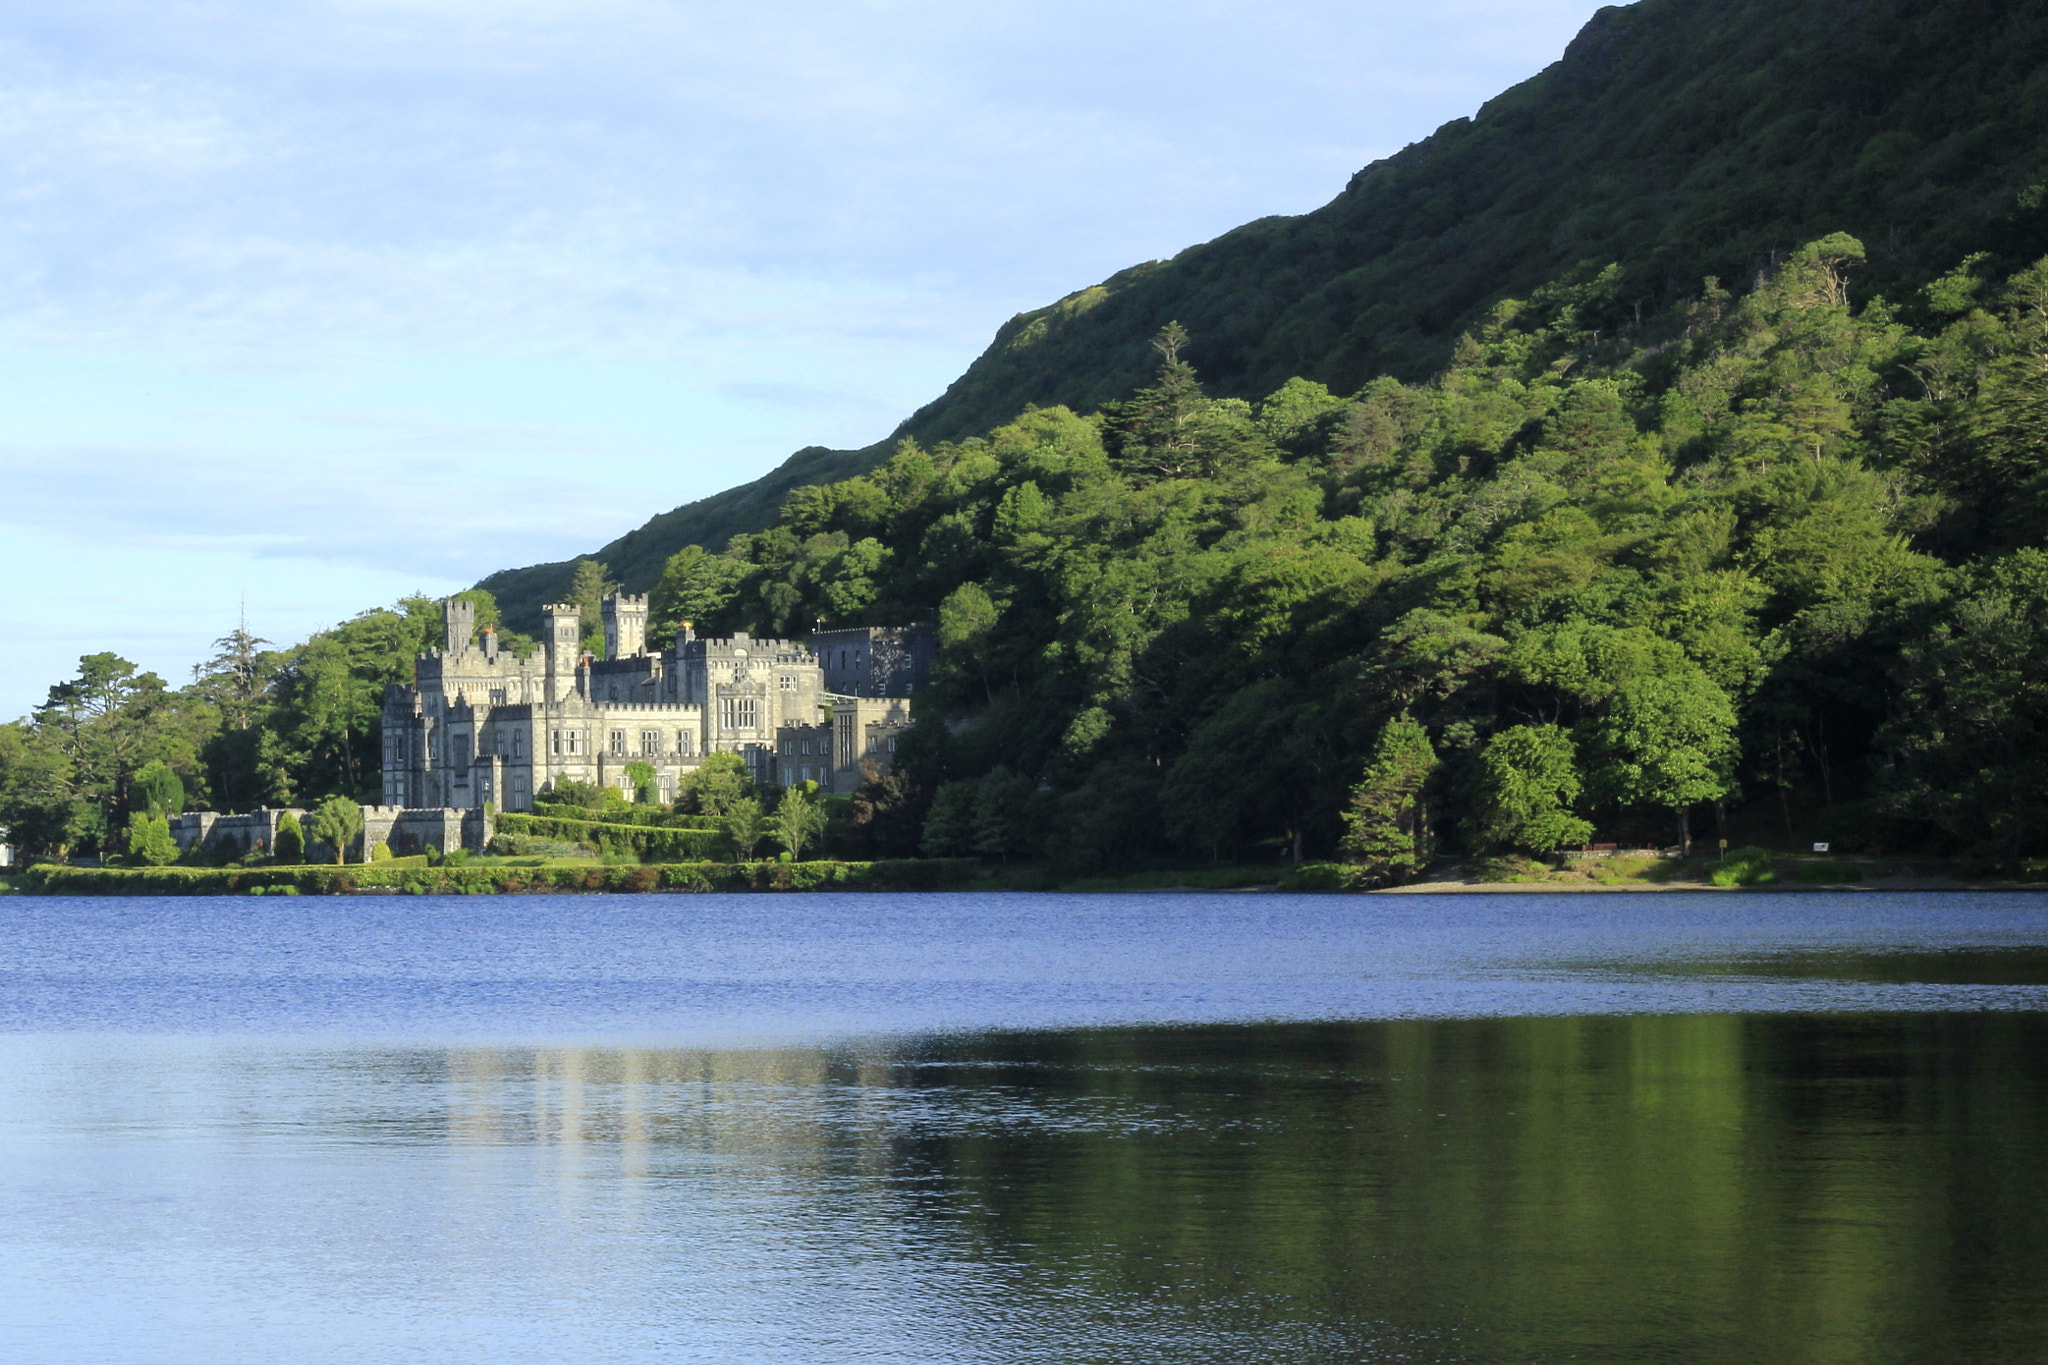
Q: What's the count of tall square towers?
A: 3